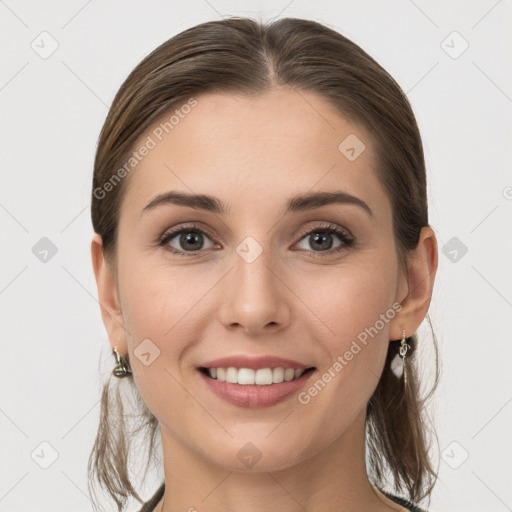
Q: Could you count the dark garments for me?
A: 1